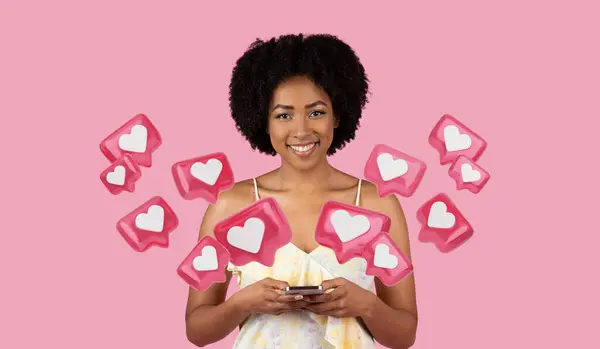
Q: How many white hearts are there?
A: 12